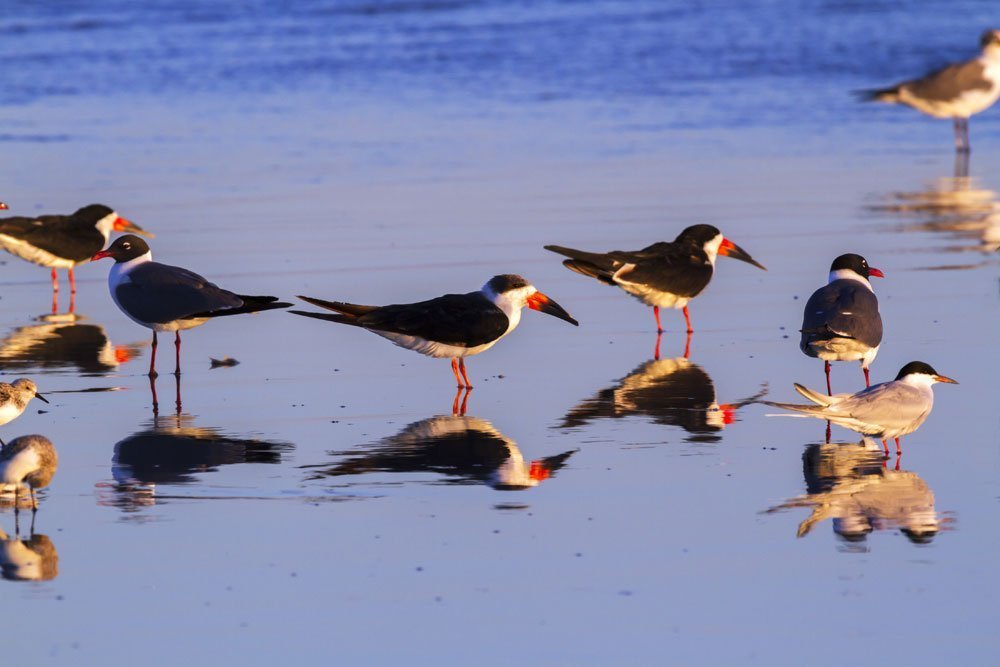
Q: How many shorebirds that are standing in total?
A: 9